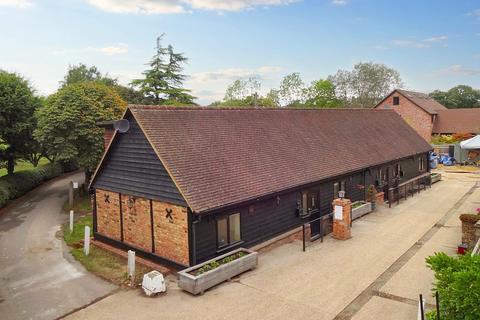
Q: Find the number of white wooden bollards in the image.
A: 3